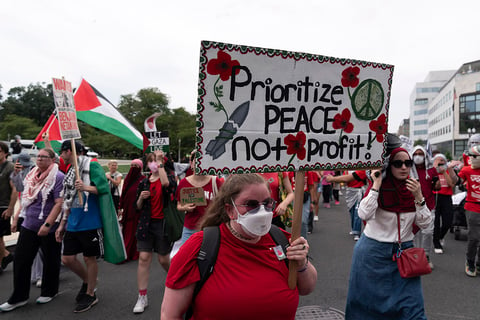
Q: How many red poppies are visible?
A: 5